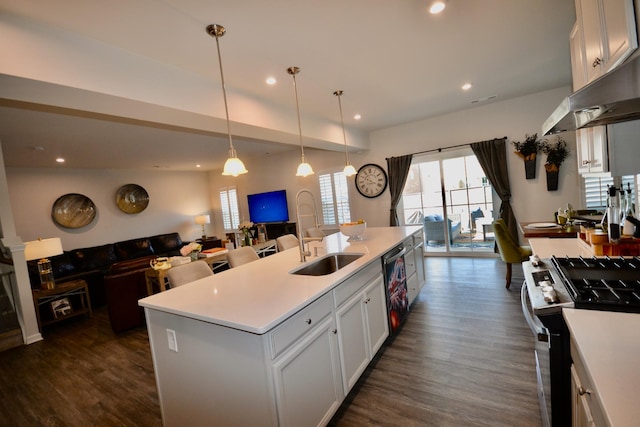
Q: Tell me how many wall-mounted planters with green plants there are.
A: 2